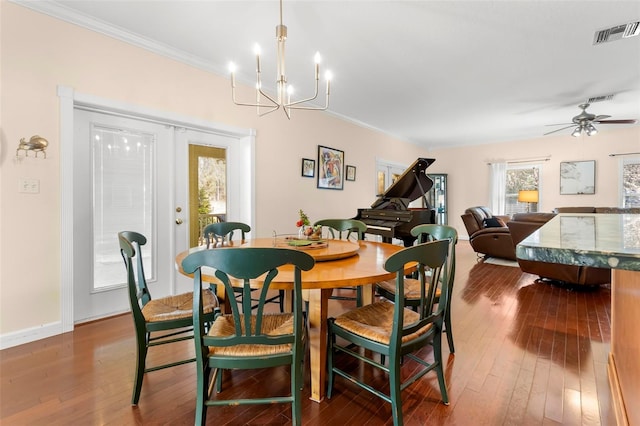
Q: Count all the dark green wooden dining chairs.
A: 6